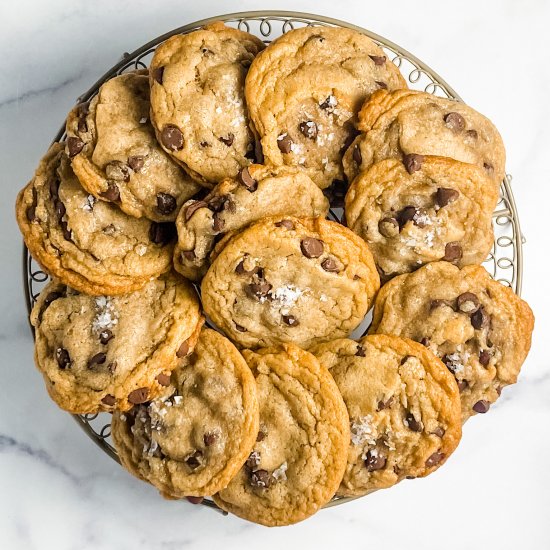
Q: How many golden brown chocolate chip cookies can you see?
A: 13